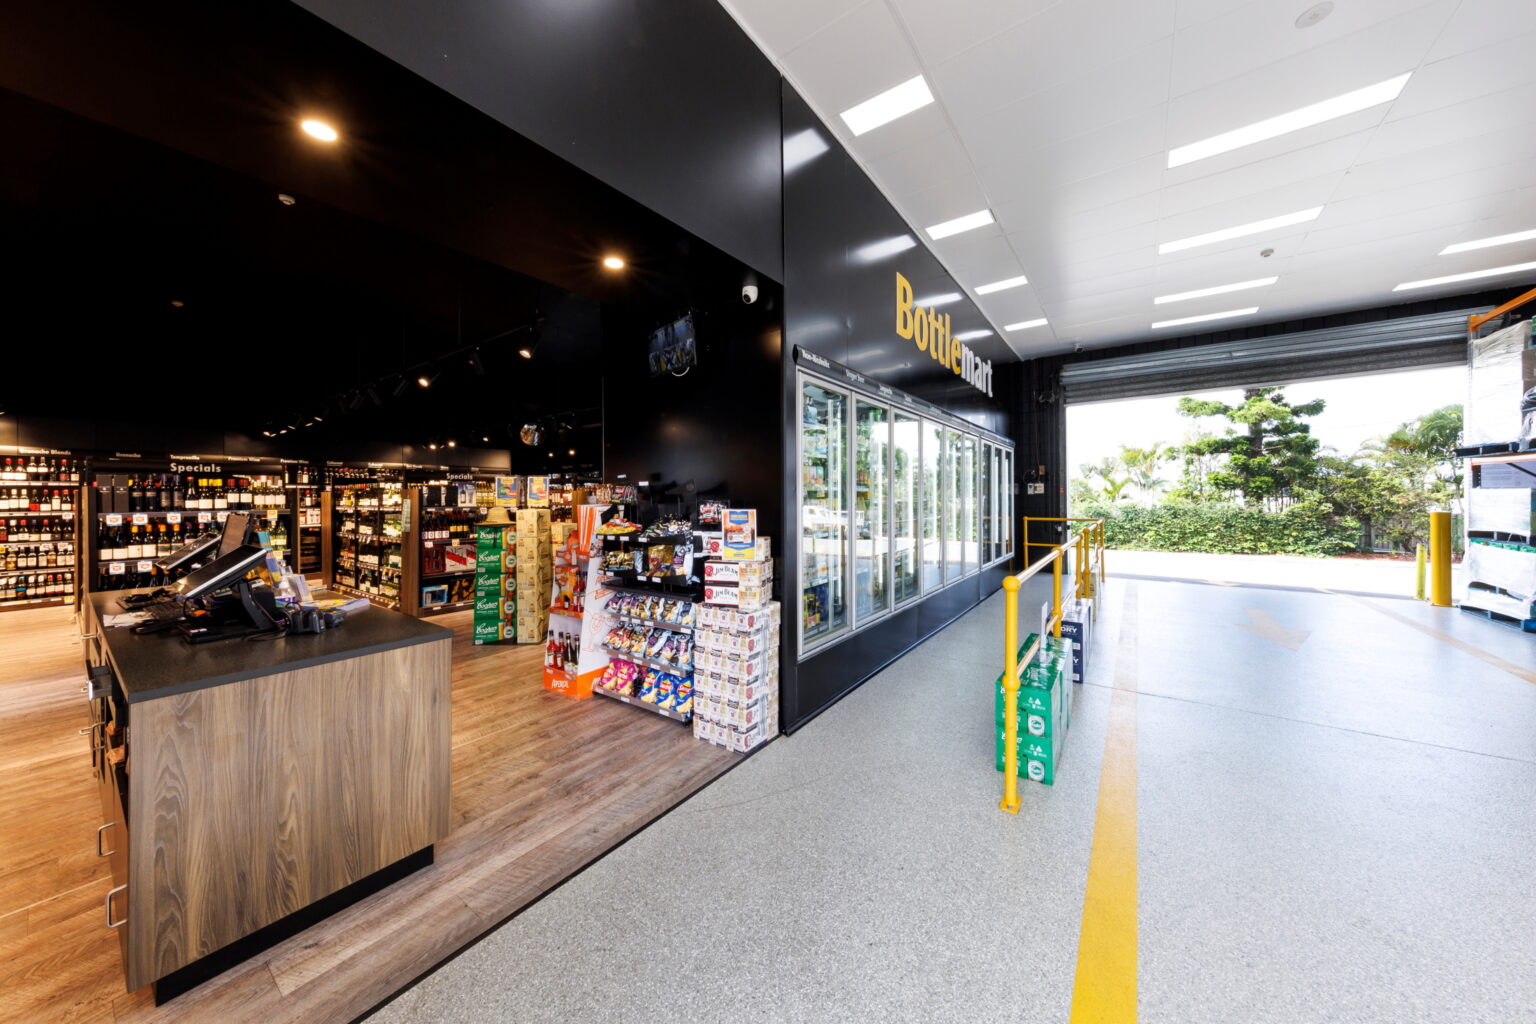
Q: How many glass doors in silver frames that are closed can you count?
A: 9